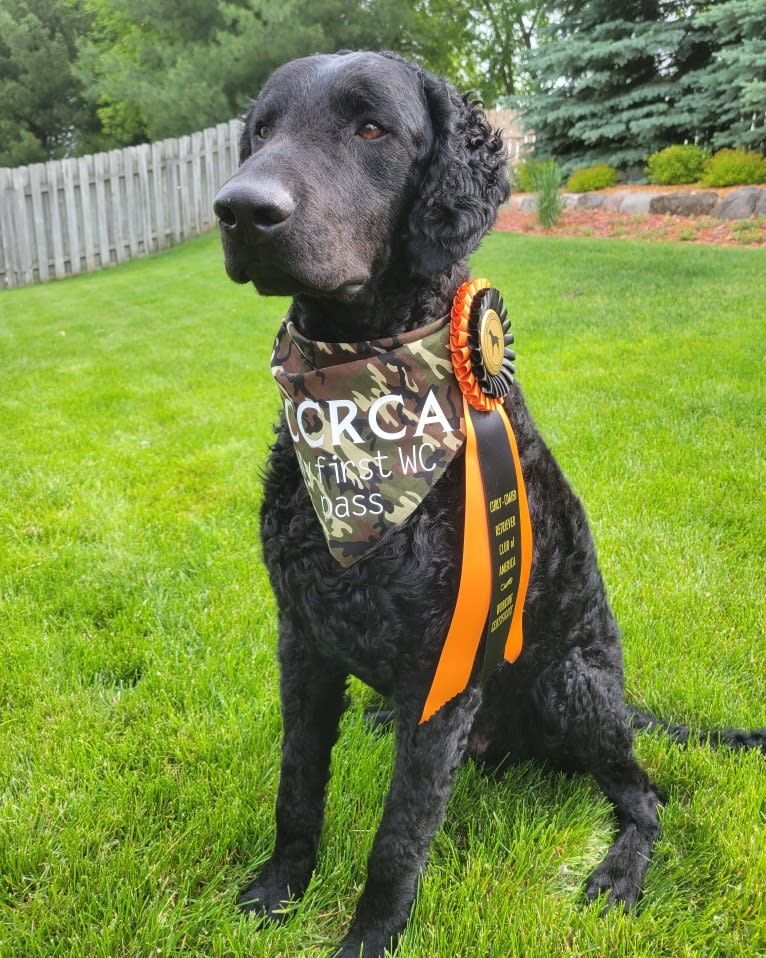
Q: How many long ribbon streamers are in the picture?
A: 3